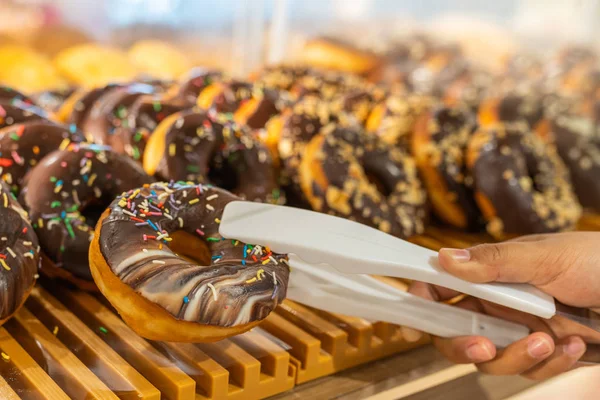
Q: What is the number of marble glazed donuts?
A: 1